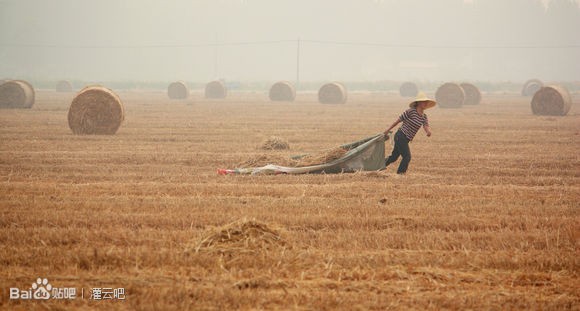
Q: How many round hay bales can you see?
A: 12